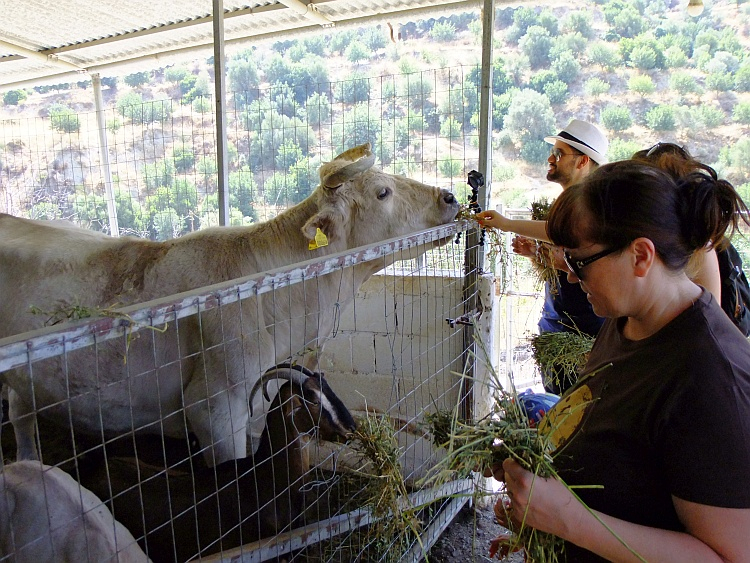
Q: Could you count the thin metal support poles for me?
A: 3